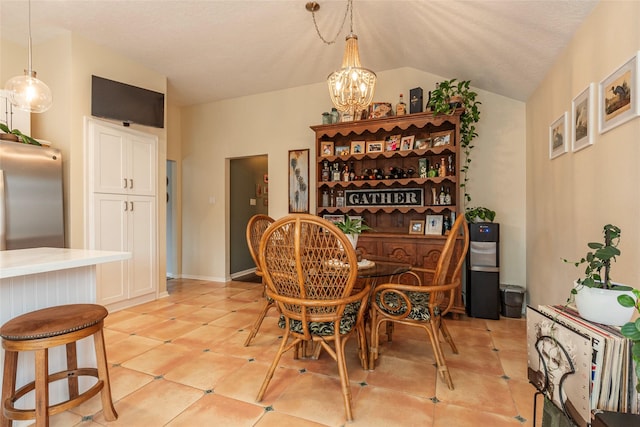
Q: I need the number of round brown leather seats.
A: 1